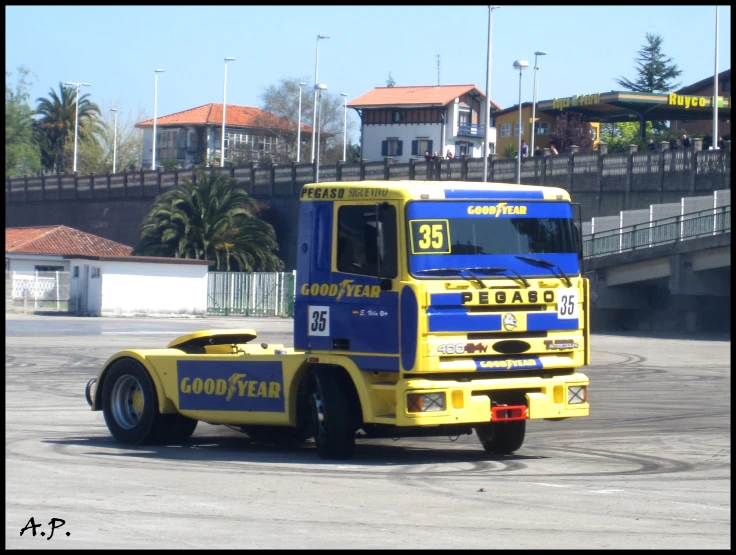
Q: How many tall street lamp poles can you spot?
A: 12